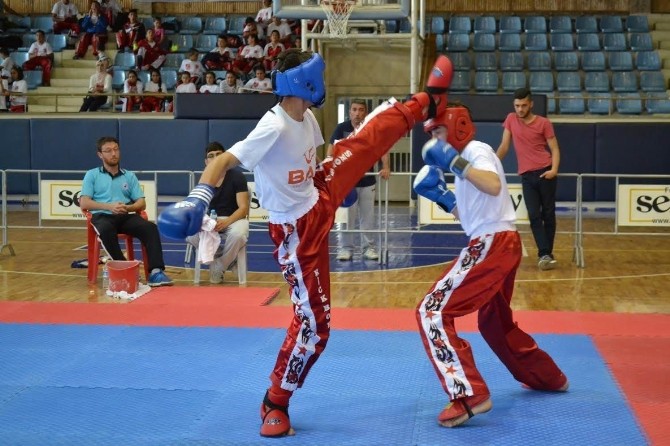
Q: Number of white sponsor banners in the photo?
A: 4